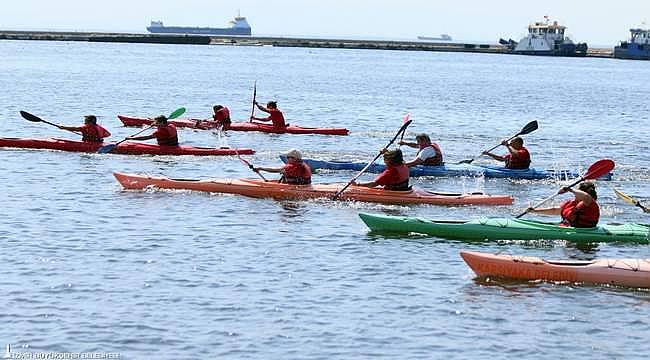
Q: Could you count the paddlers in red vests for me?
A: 9